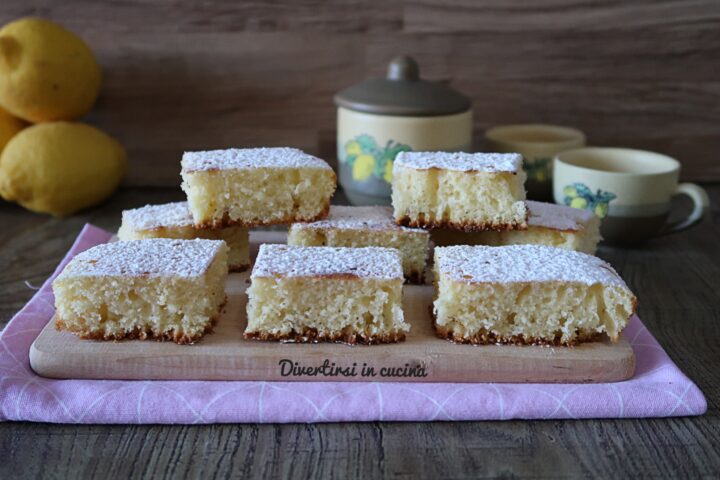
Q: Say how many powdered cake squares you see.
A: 8